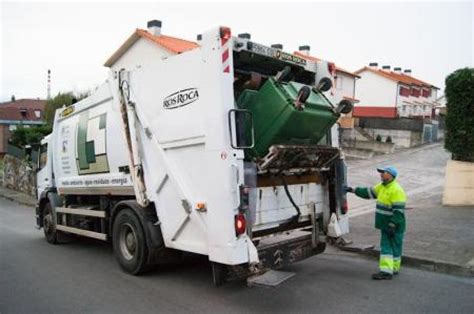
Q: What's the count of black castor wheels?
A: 4